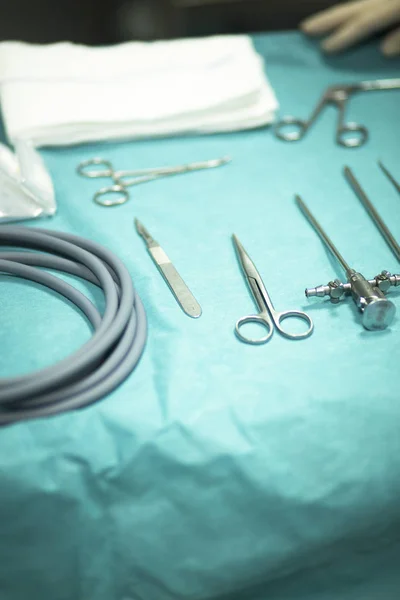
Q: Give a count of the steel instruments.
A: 7